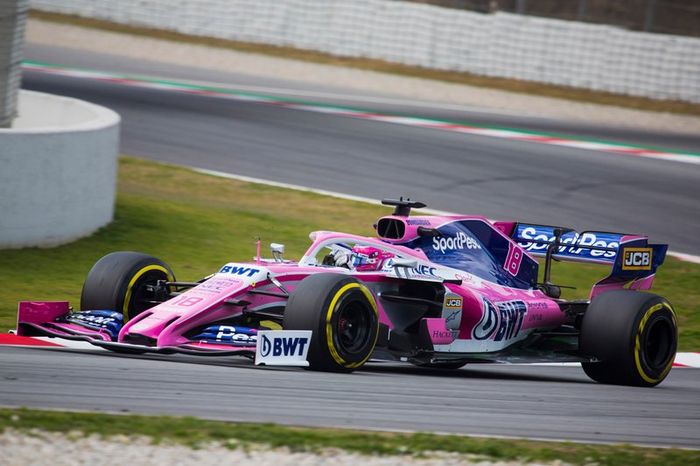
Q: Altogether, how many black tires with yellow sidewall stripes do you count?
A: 3